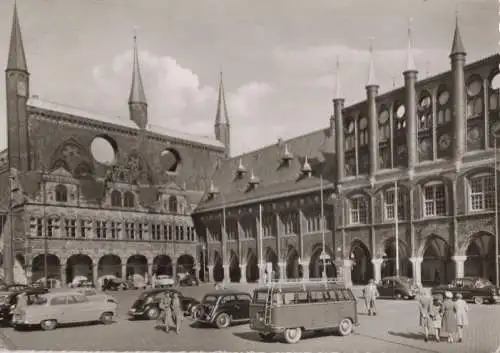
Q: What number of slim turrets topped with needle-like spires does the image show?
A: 7